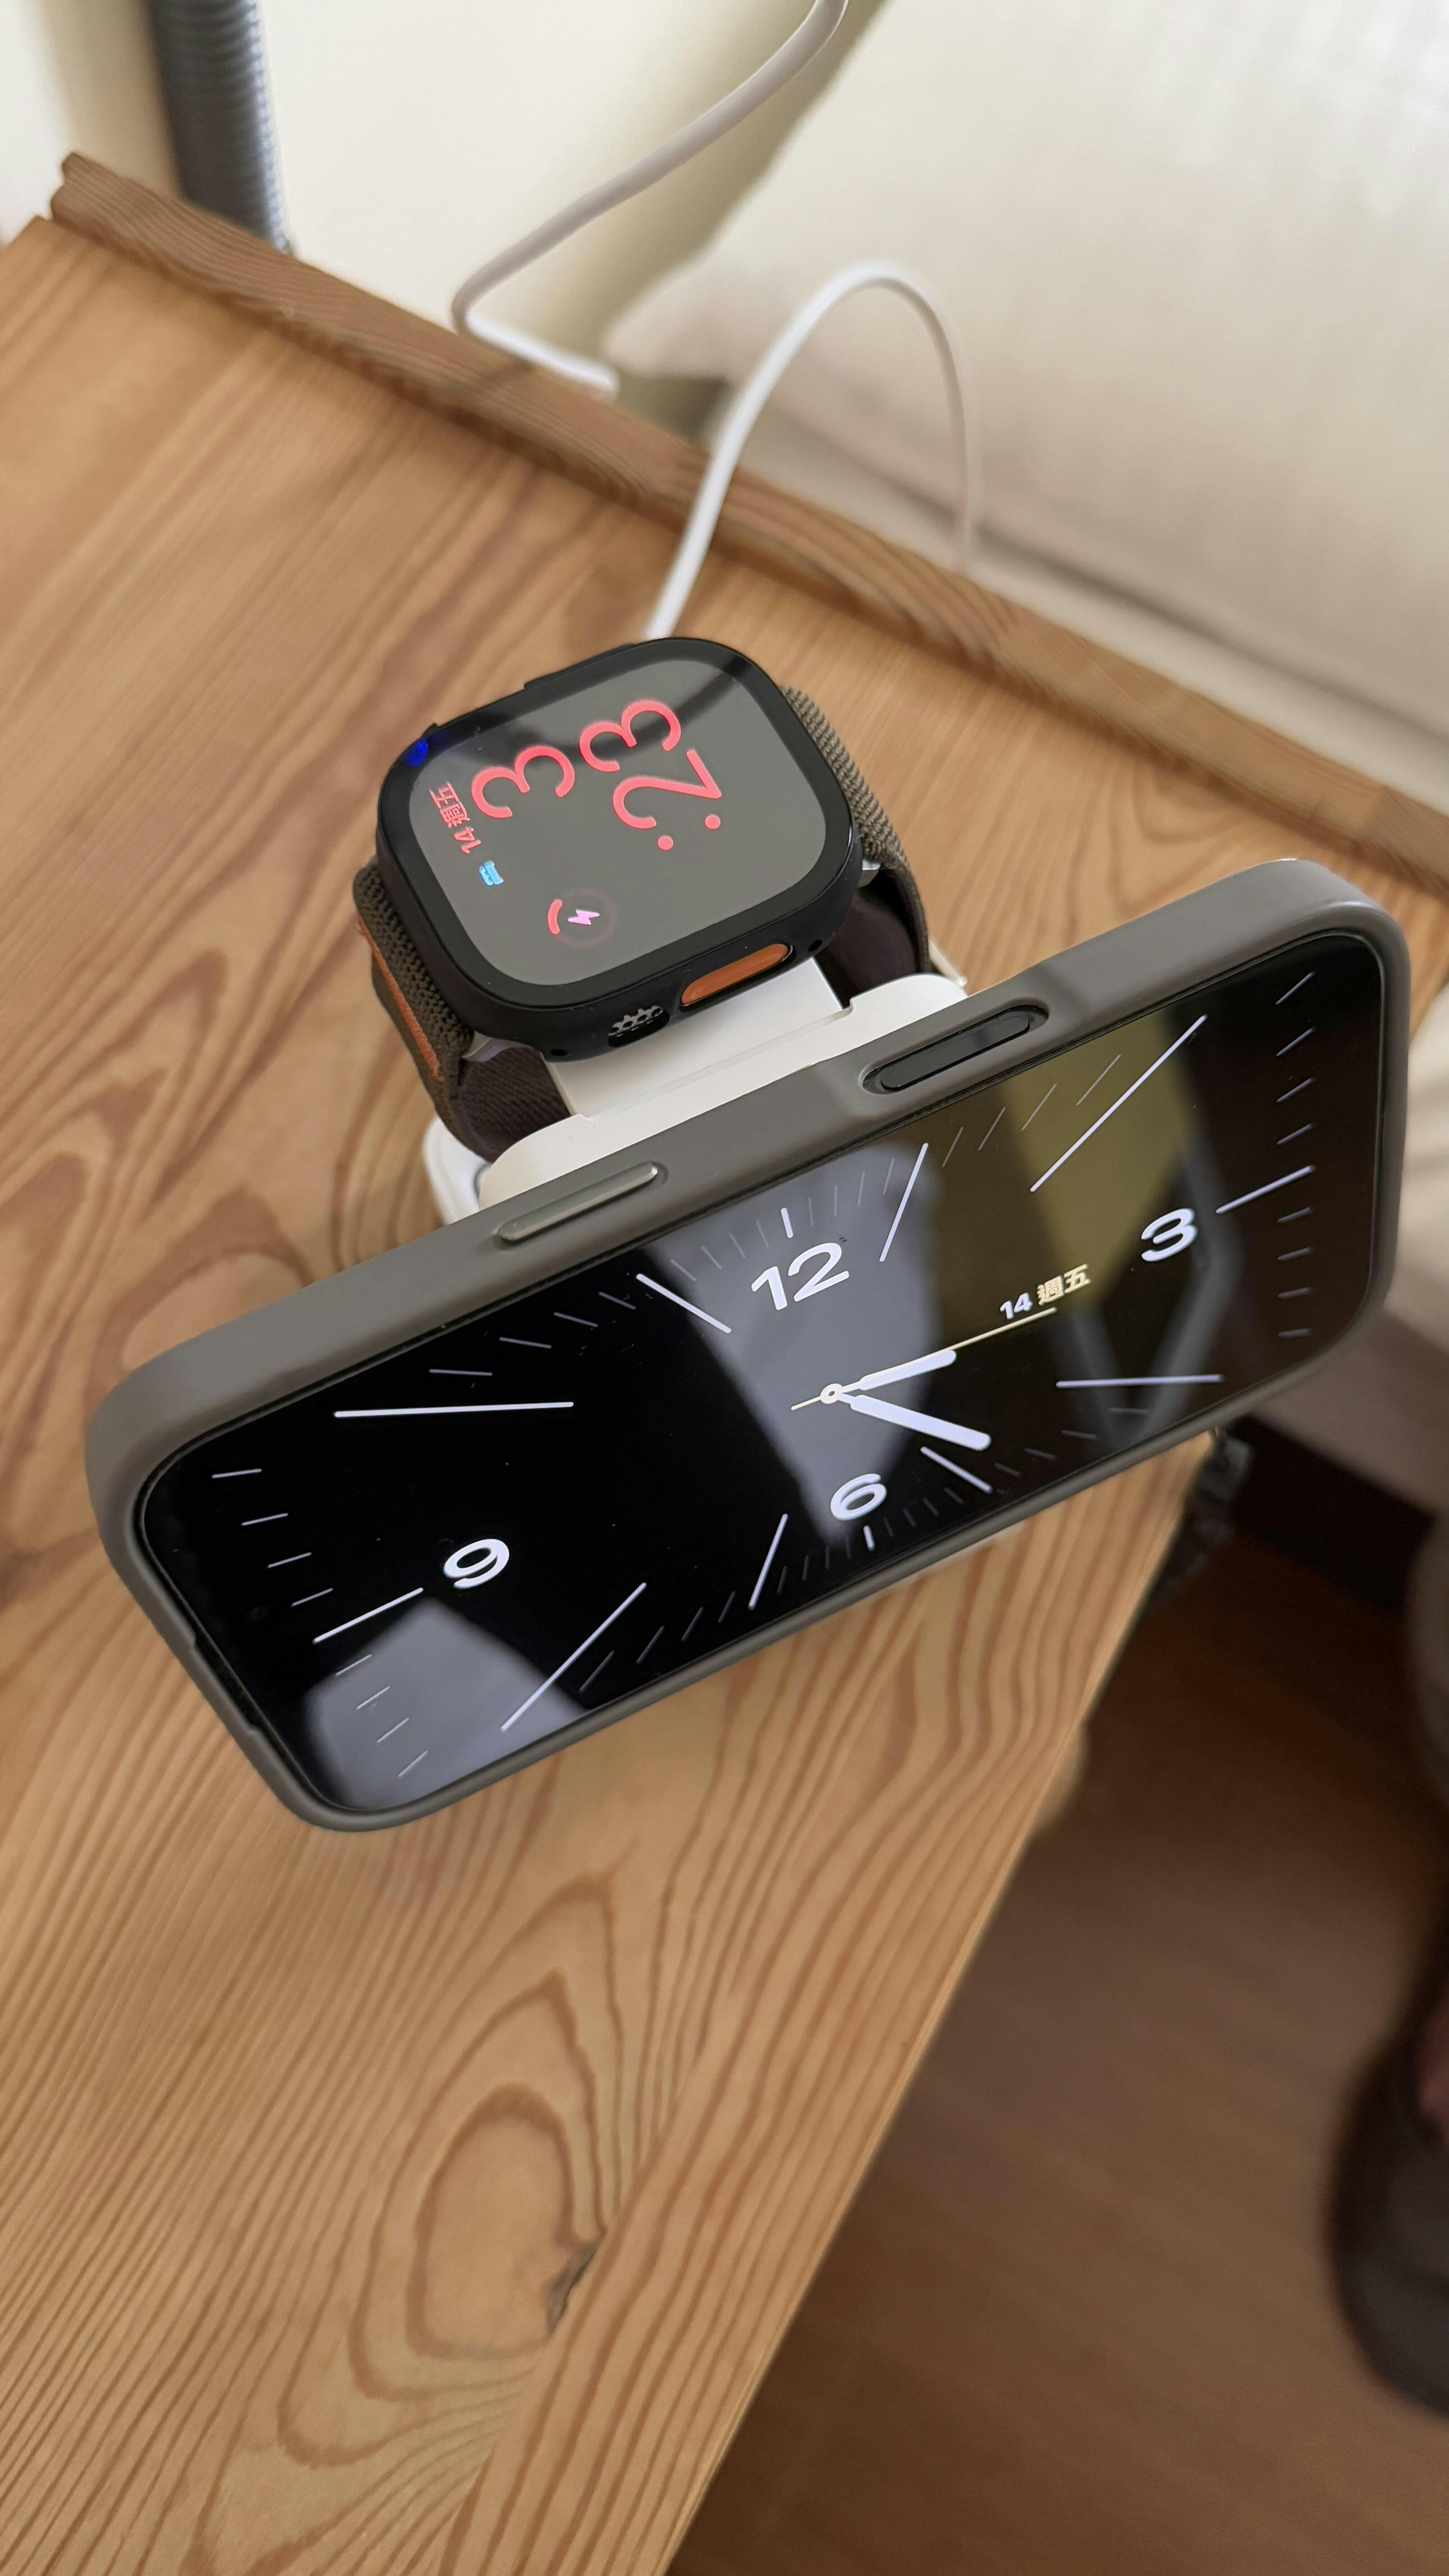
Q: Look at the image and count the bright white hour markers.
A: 12